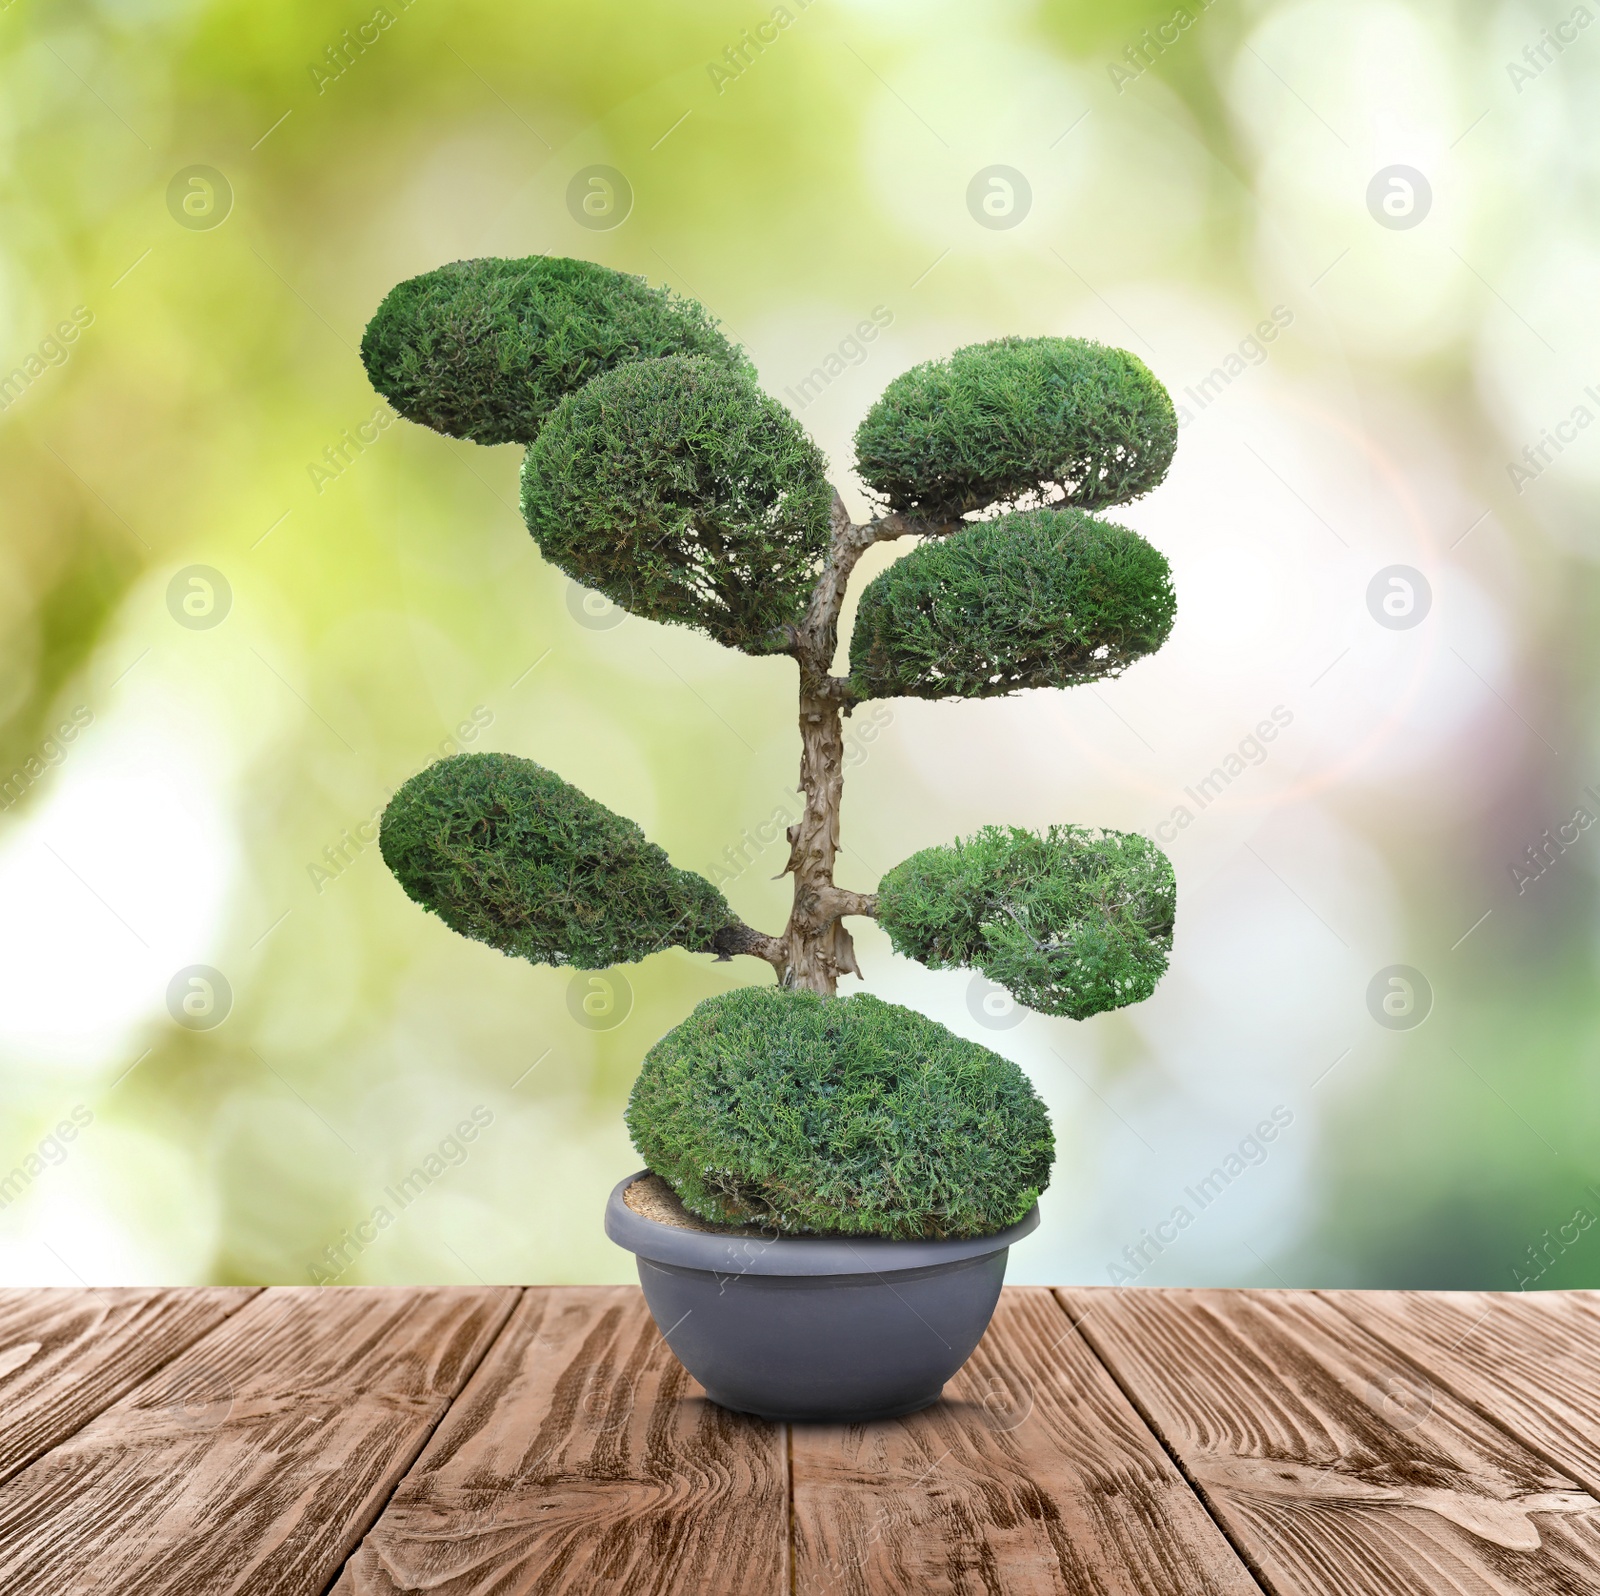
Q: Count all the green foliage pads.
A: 7